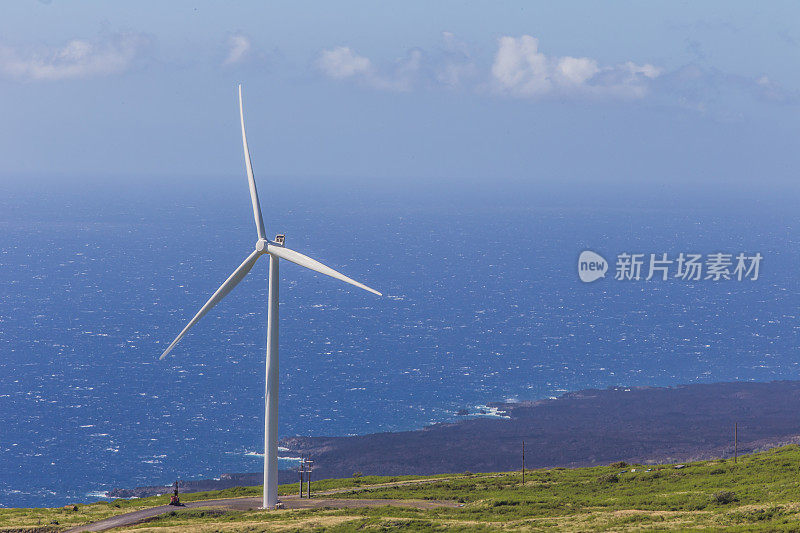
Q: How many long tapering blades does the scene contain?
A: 3